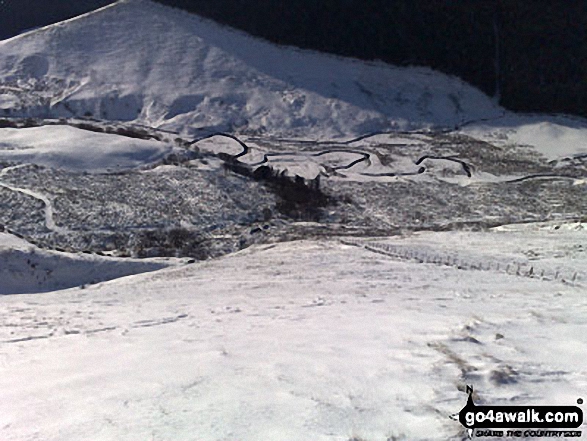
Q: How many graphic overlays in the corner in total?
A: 1